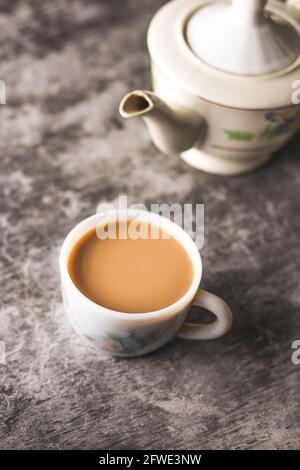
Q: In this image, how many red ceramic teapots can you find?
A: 0